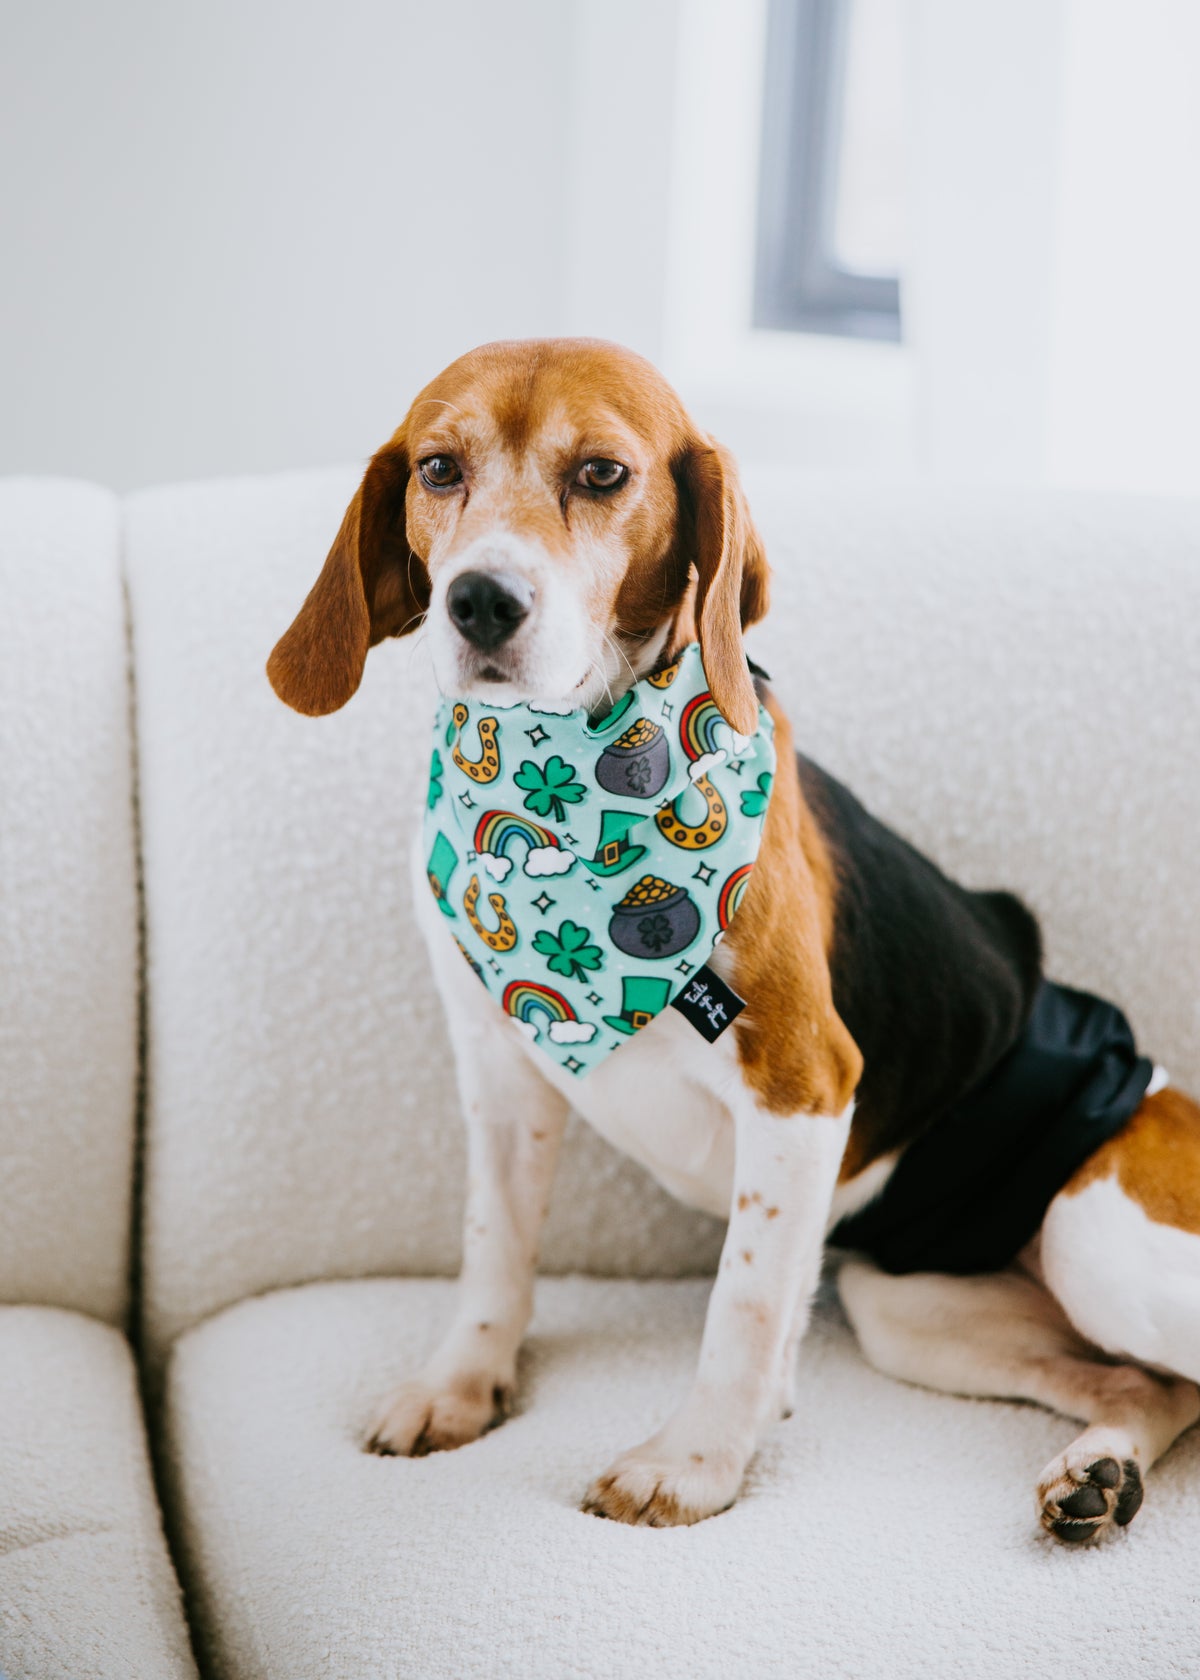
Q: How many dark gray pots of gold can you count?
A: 2